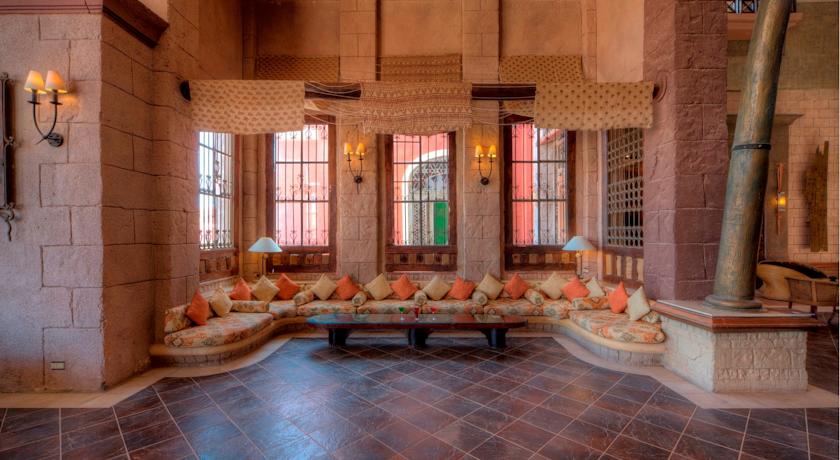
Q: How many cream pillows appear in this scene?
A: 9